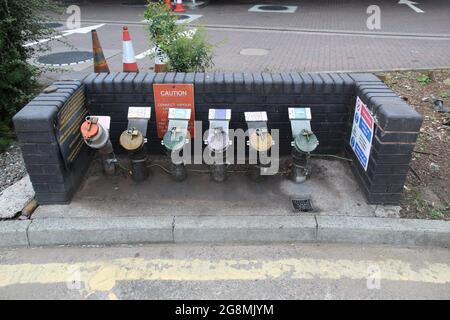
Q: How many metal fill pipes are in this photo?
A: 6